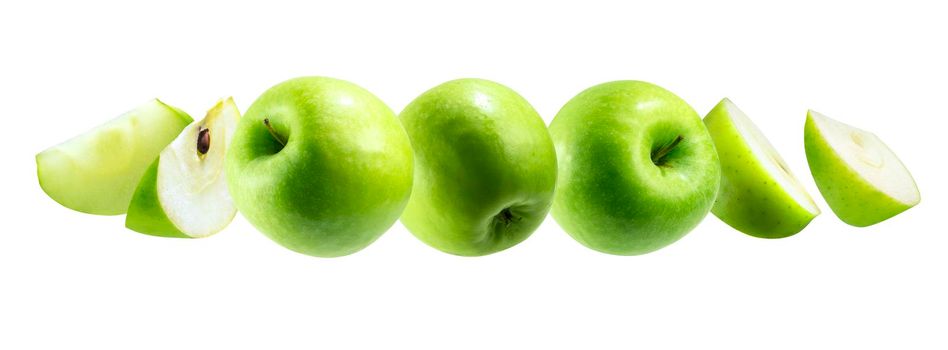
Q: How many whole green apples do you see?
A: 3